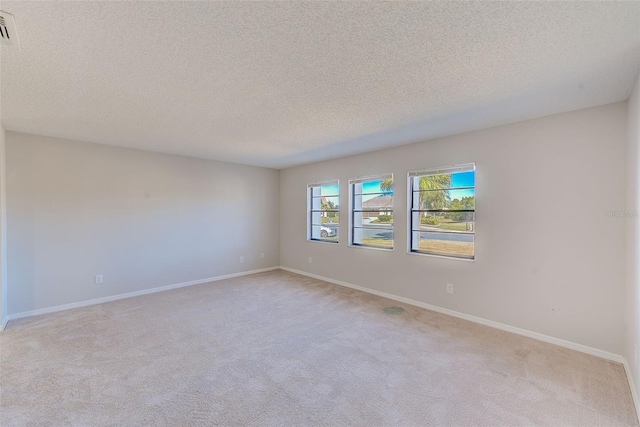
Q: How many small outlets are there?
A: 5